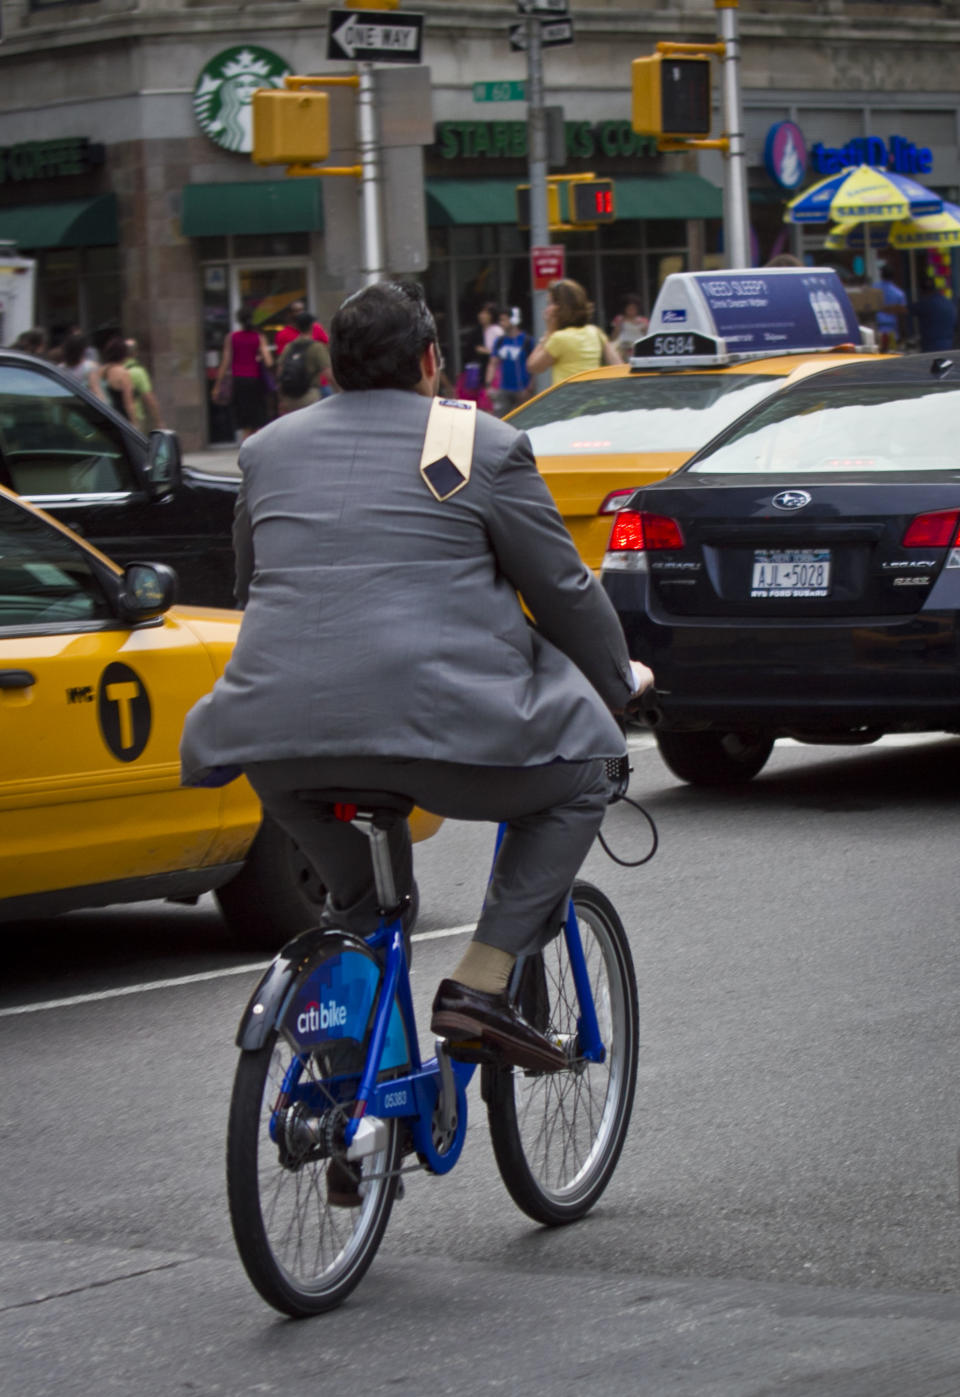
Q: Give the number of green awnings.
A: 3